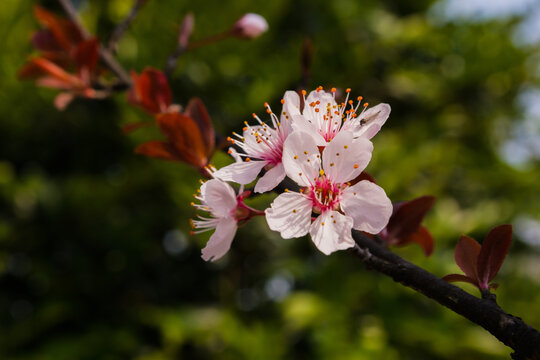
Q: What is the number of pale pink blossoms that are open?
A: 4